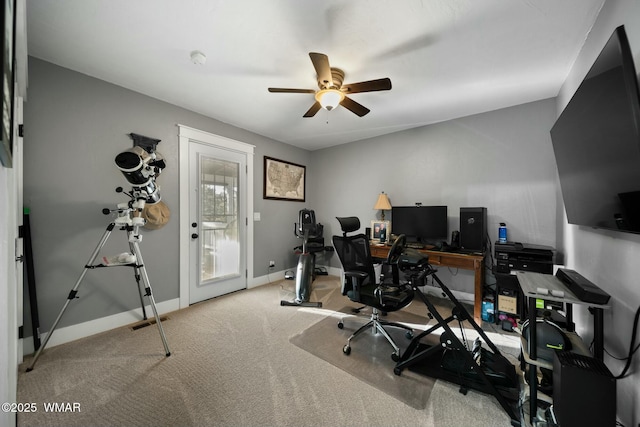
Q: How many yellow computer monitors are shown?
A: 0